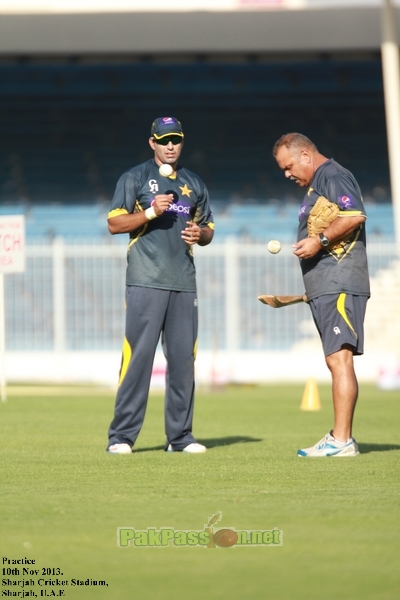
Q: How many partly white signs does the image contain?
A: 1